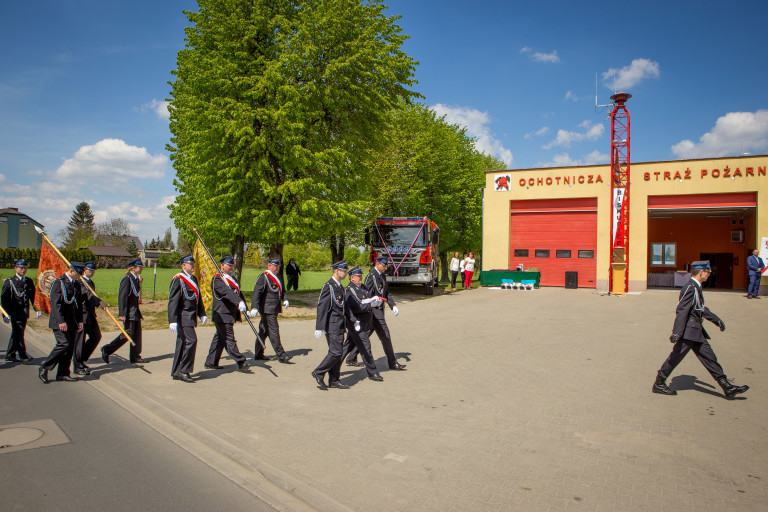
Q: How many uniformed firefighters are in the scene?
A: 11